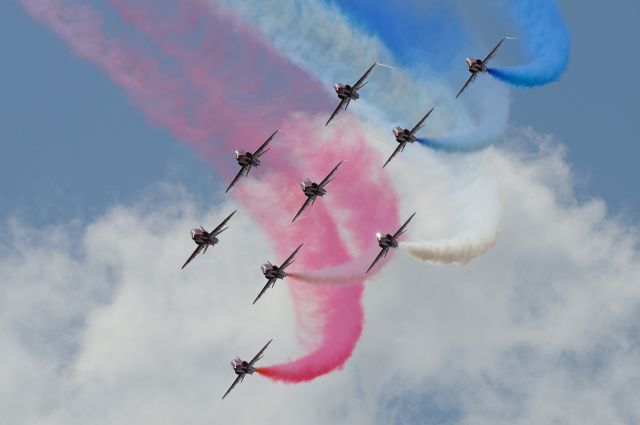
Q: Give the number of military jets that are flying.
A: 9